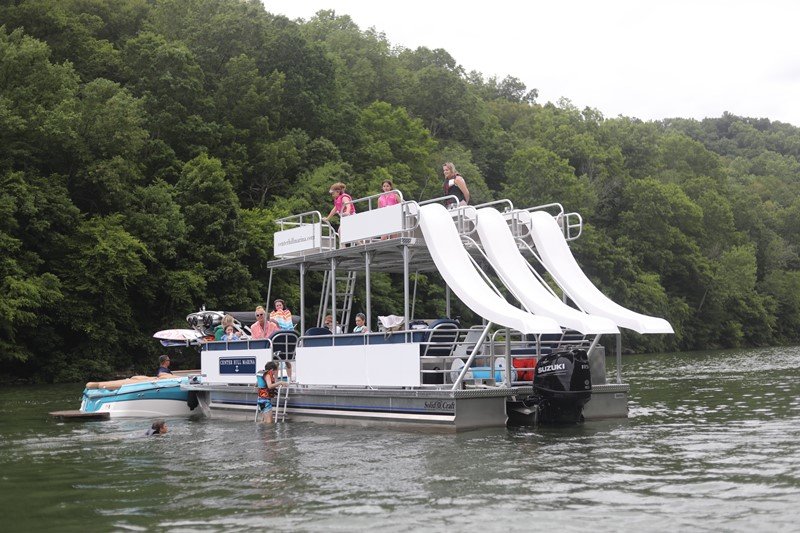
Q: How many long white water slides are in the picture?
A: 3